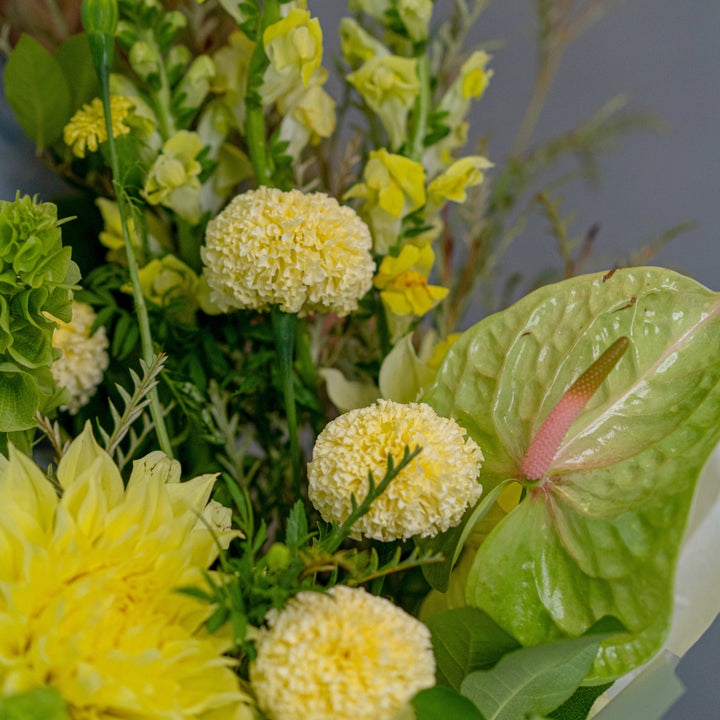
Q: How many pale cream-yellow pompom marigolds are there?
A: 4